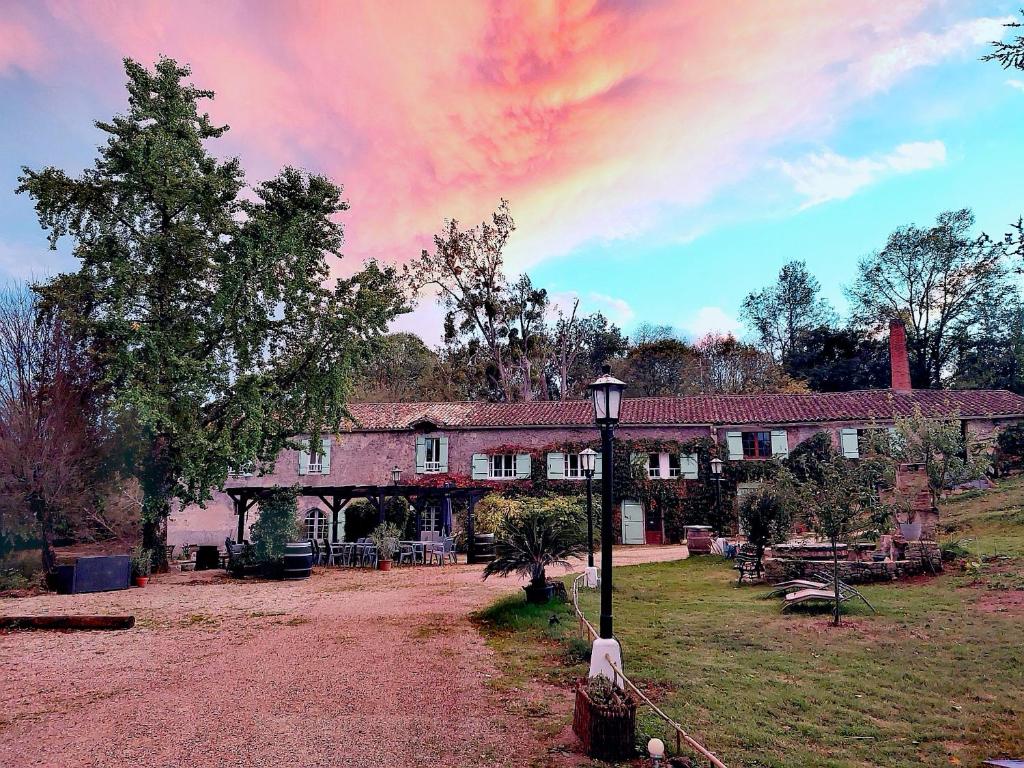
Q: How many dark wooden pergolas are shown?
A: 1